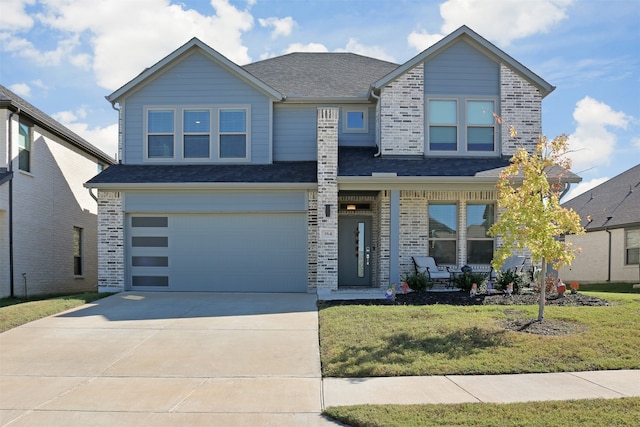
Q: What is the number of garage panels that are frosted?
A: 4